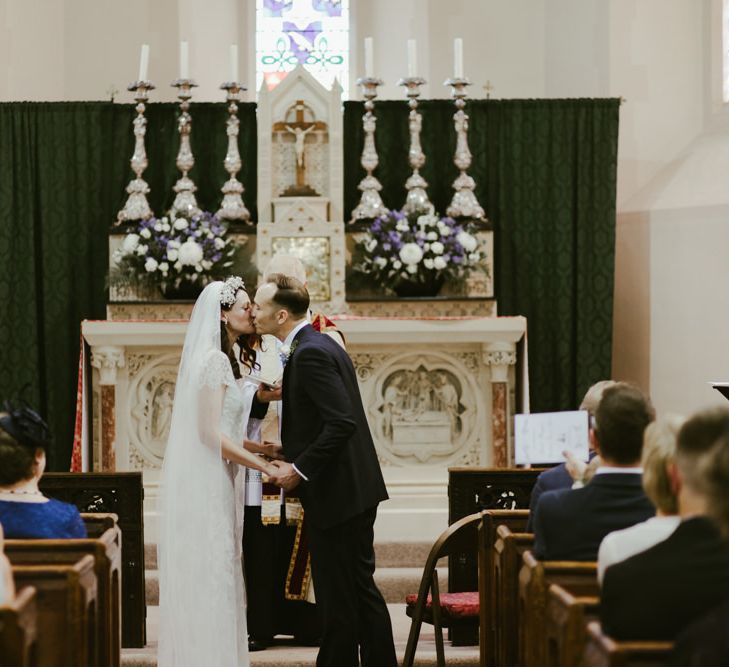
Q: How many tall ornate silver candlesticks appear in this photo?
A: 6